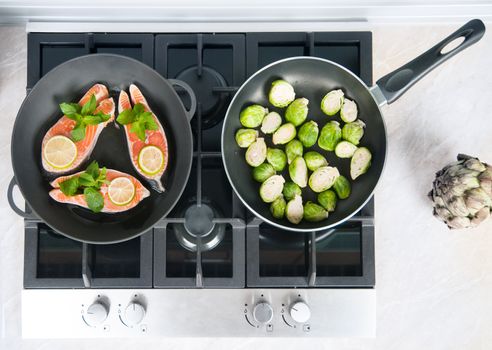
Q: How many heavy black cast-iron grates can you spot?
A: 3